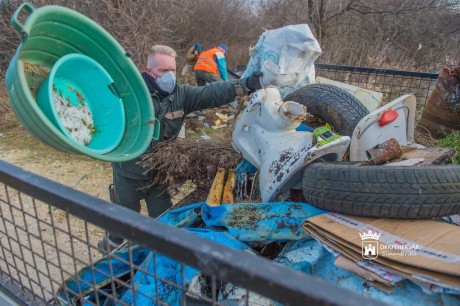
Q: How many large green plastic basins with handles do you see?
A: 1